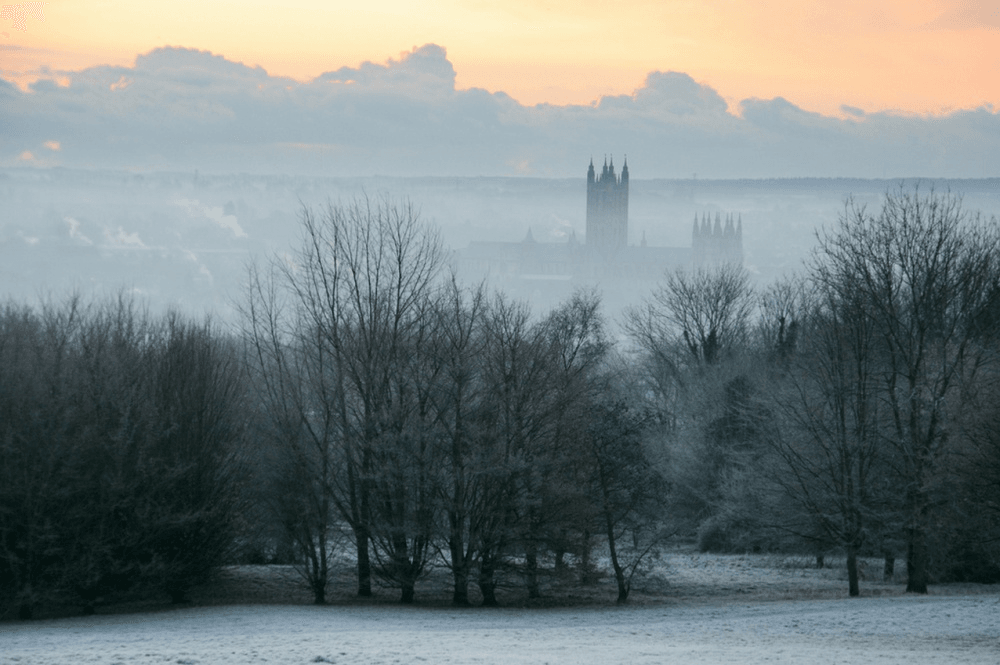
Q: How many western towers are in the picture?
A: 2